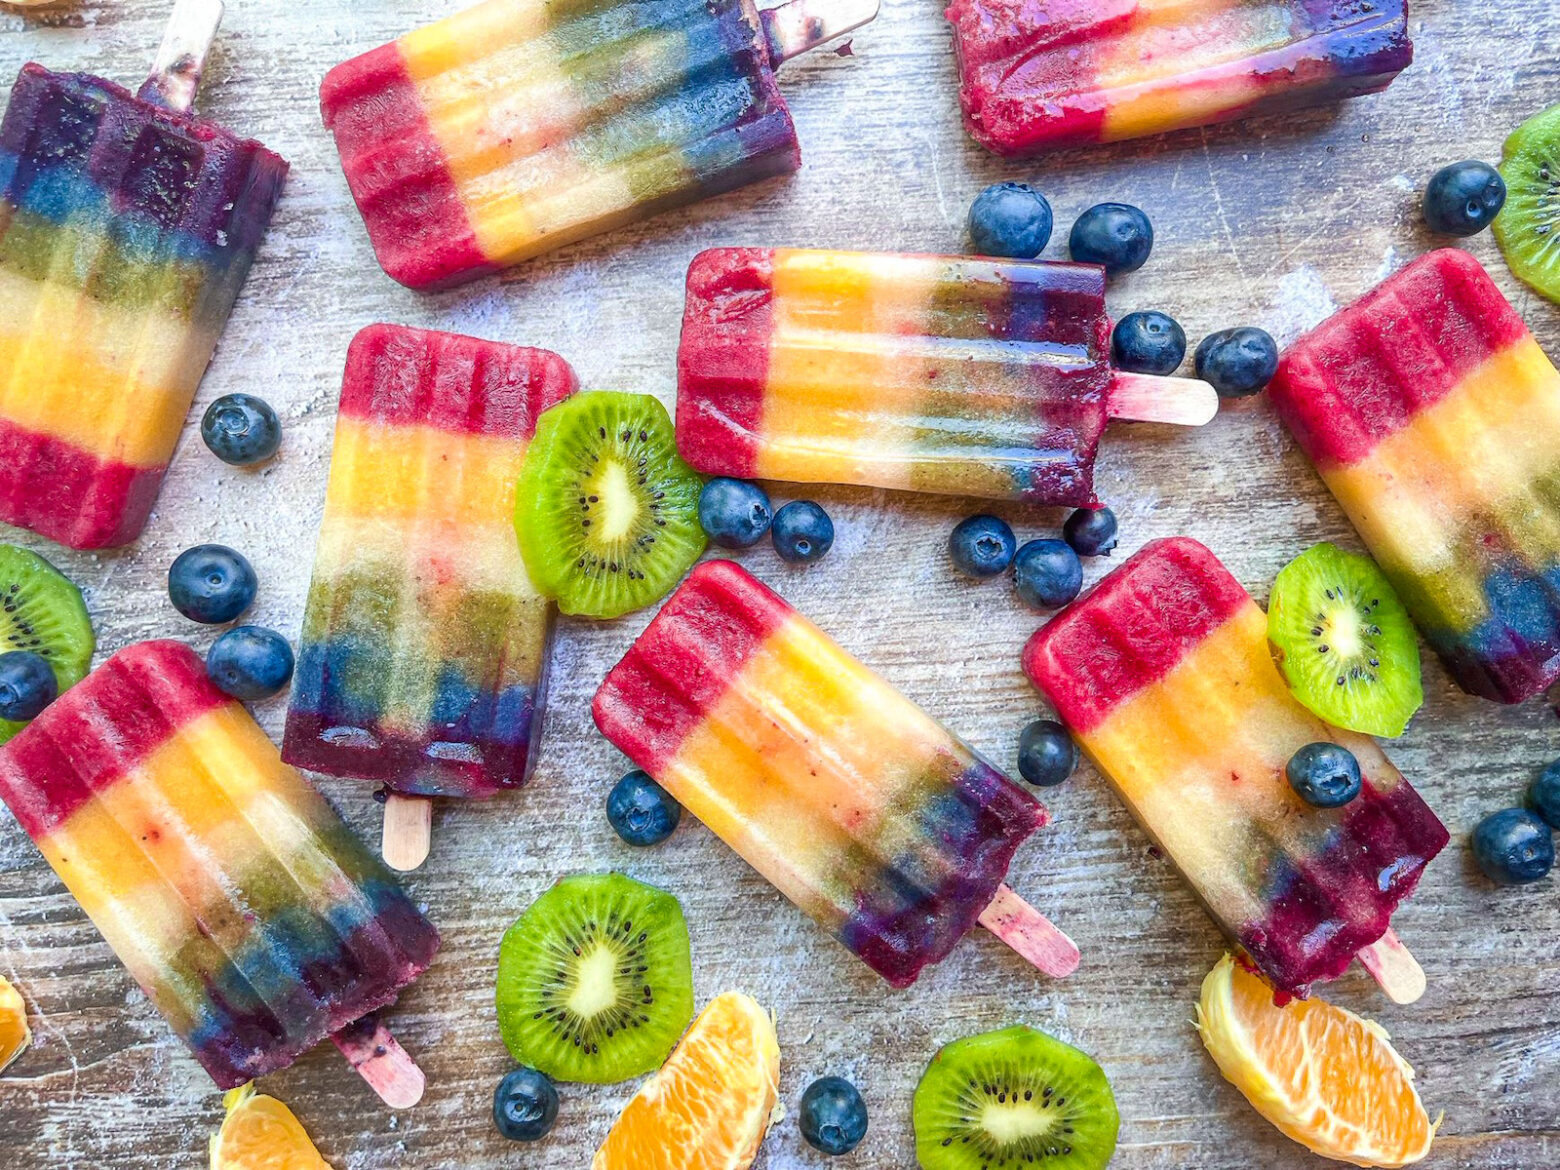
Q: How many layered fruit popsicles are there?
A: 9